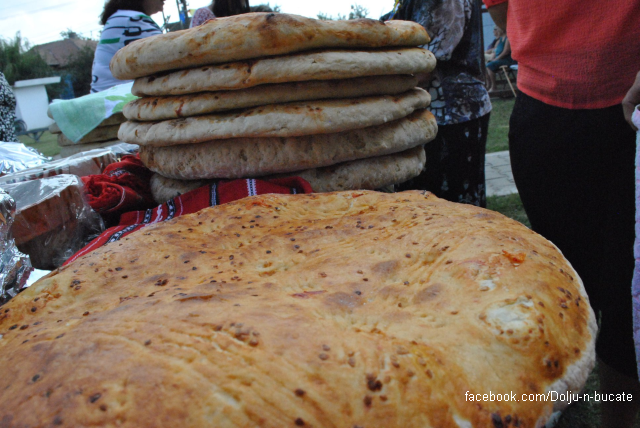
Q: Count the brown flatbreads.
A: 7